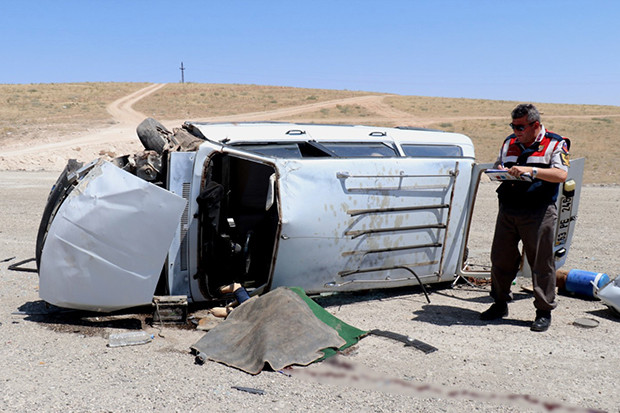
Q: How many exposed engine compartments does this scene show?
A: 1